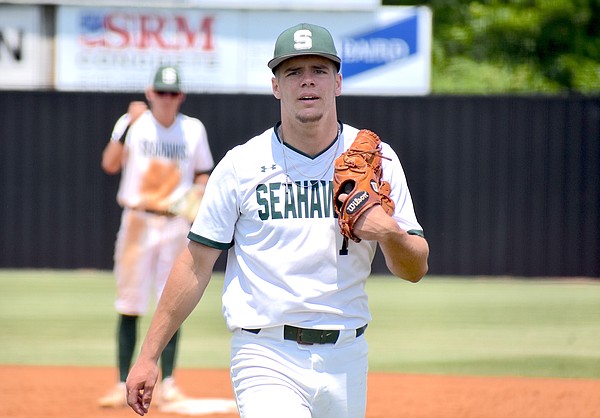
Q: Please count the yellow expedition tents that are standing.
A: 0